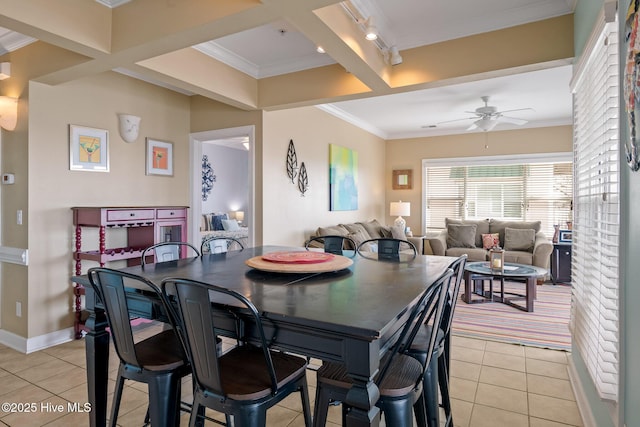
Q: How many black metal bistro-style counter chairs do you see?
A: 8